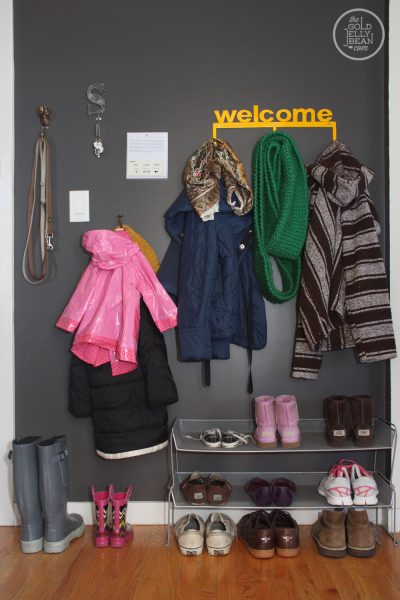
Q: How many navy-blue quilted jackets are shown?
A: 1